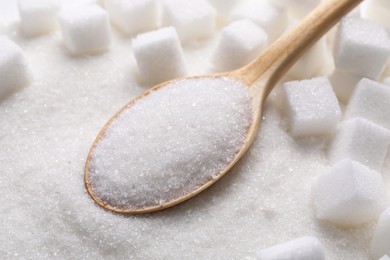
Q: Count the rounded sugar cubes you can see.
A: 0